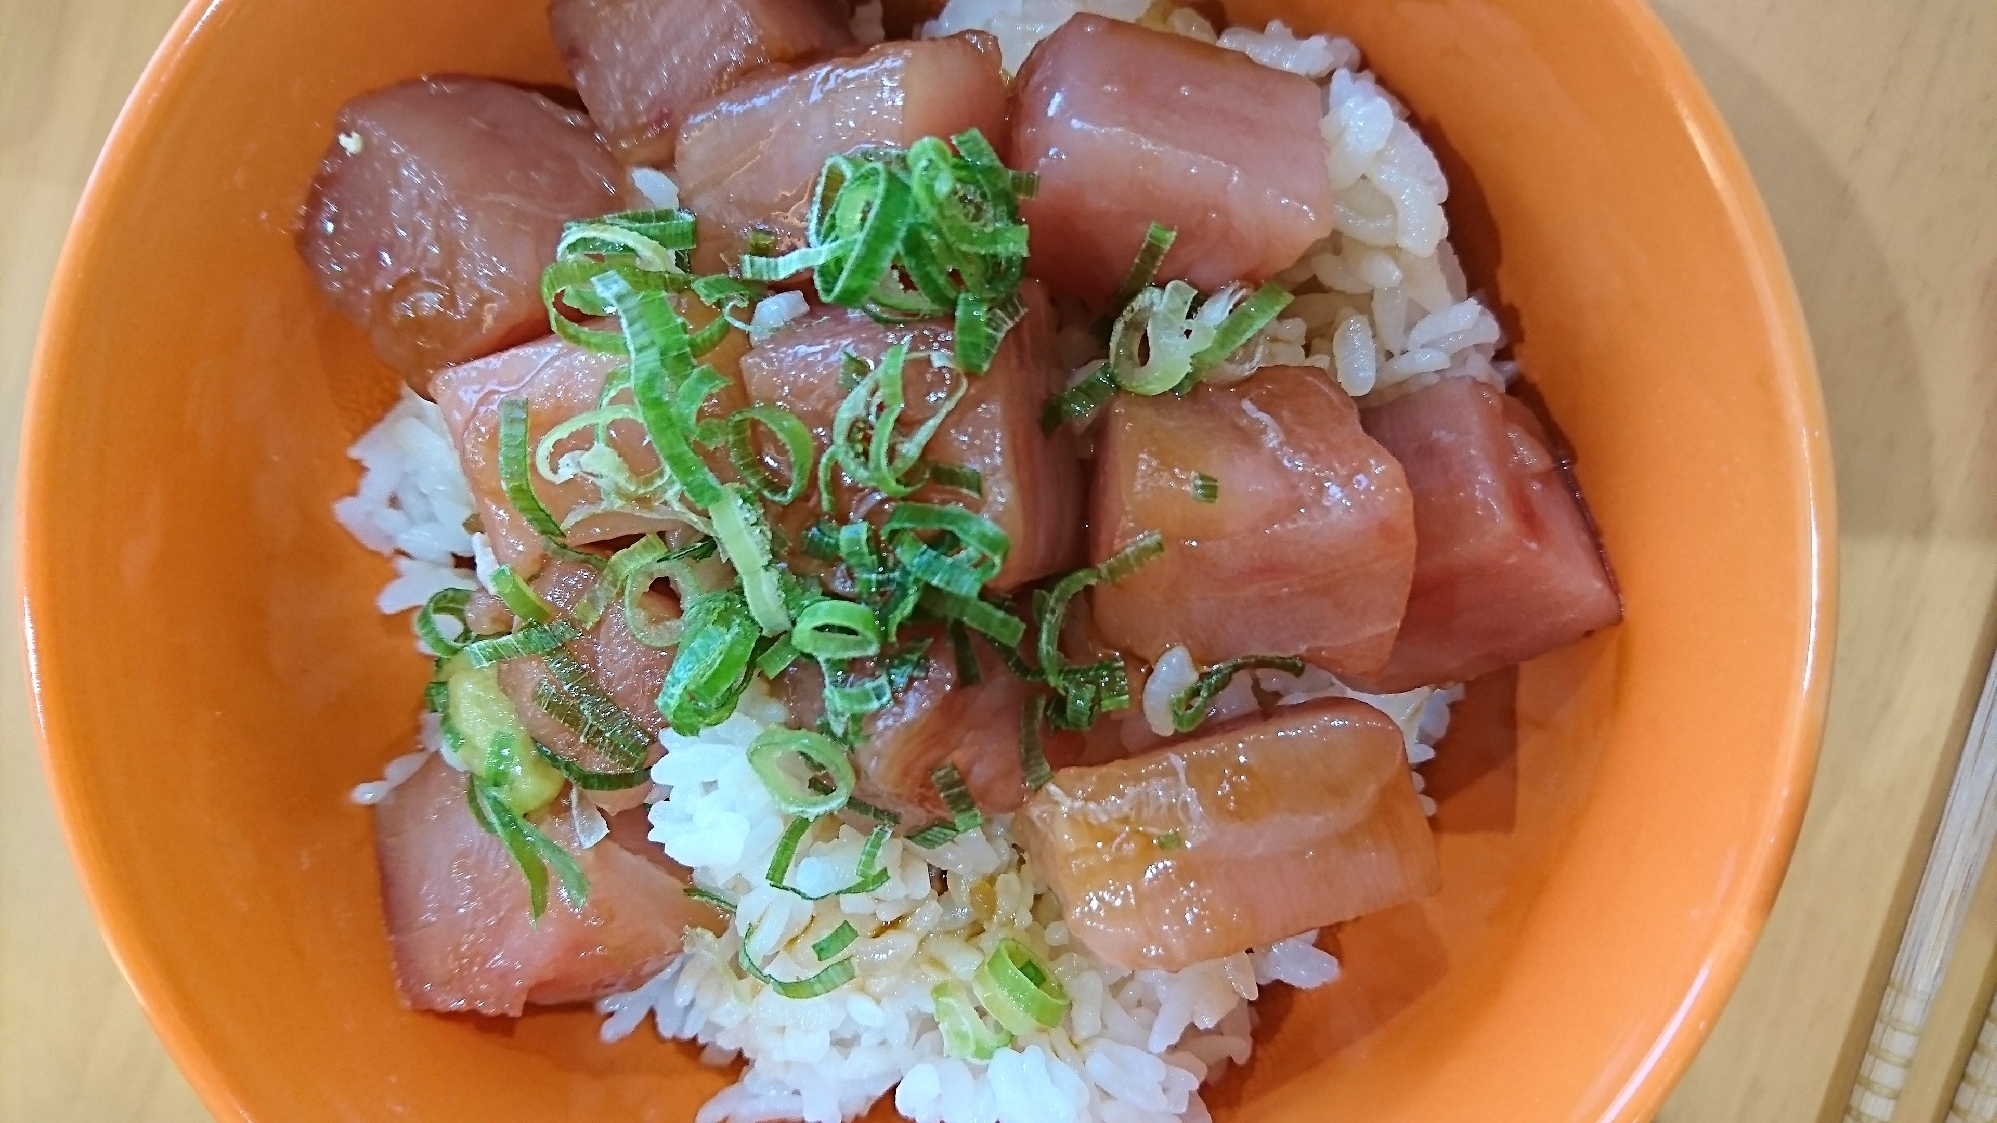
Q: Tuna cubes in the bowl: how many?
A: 12